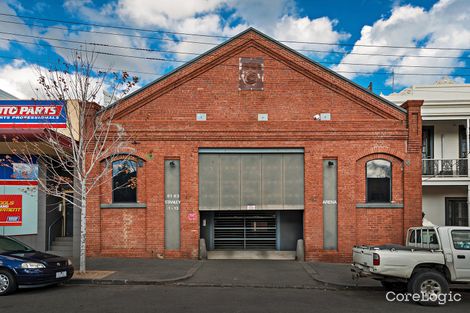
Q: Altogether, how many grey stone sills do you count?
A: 2